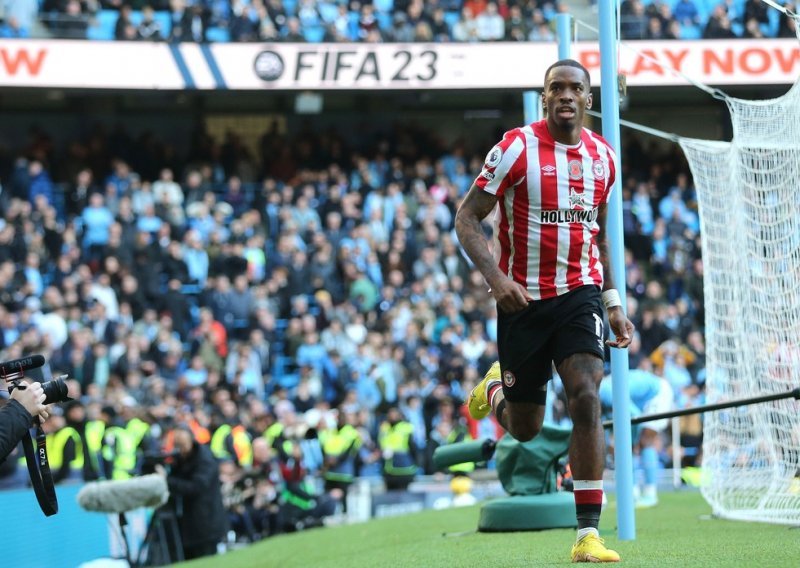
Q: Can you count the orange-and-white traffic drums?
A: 0